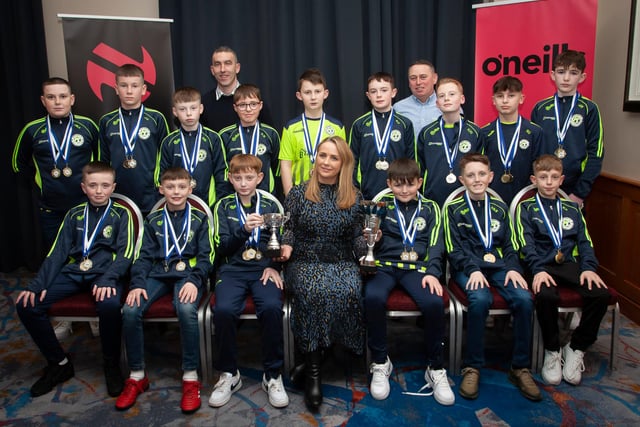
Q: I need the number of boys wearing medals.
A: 15